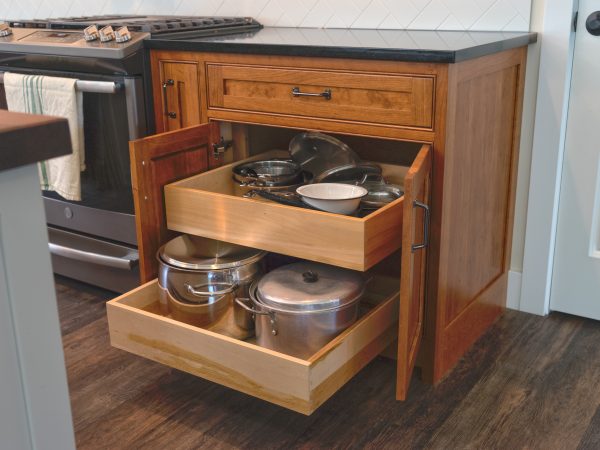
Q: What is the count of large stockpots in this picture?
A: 2